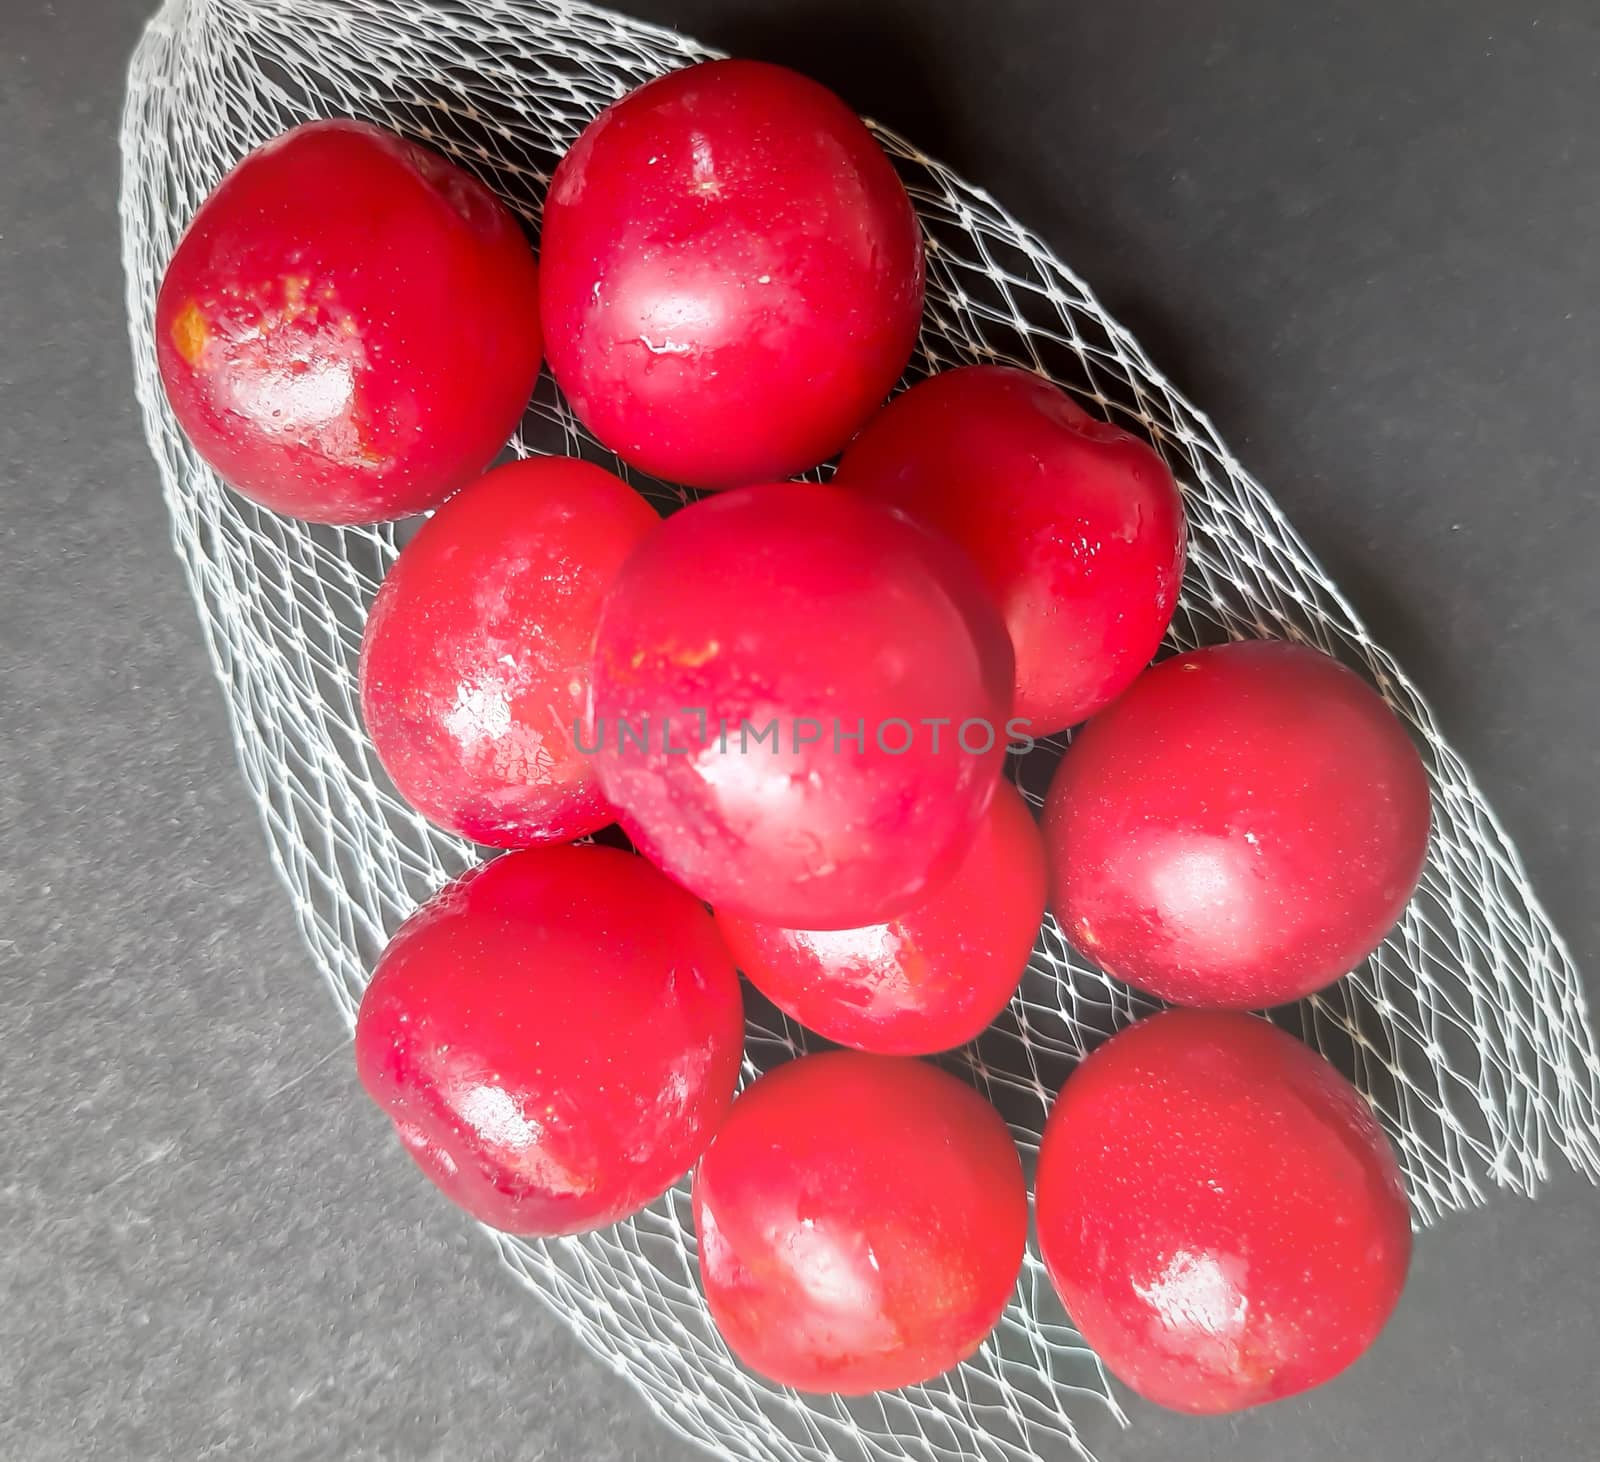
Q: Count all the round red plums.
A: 10